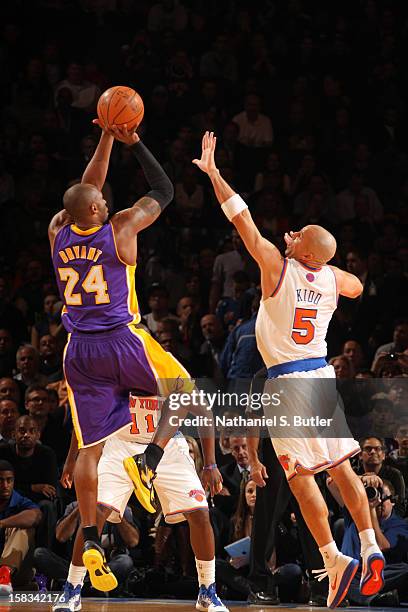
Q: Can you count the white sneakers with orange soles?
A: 2